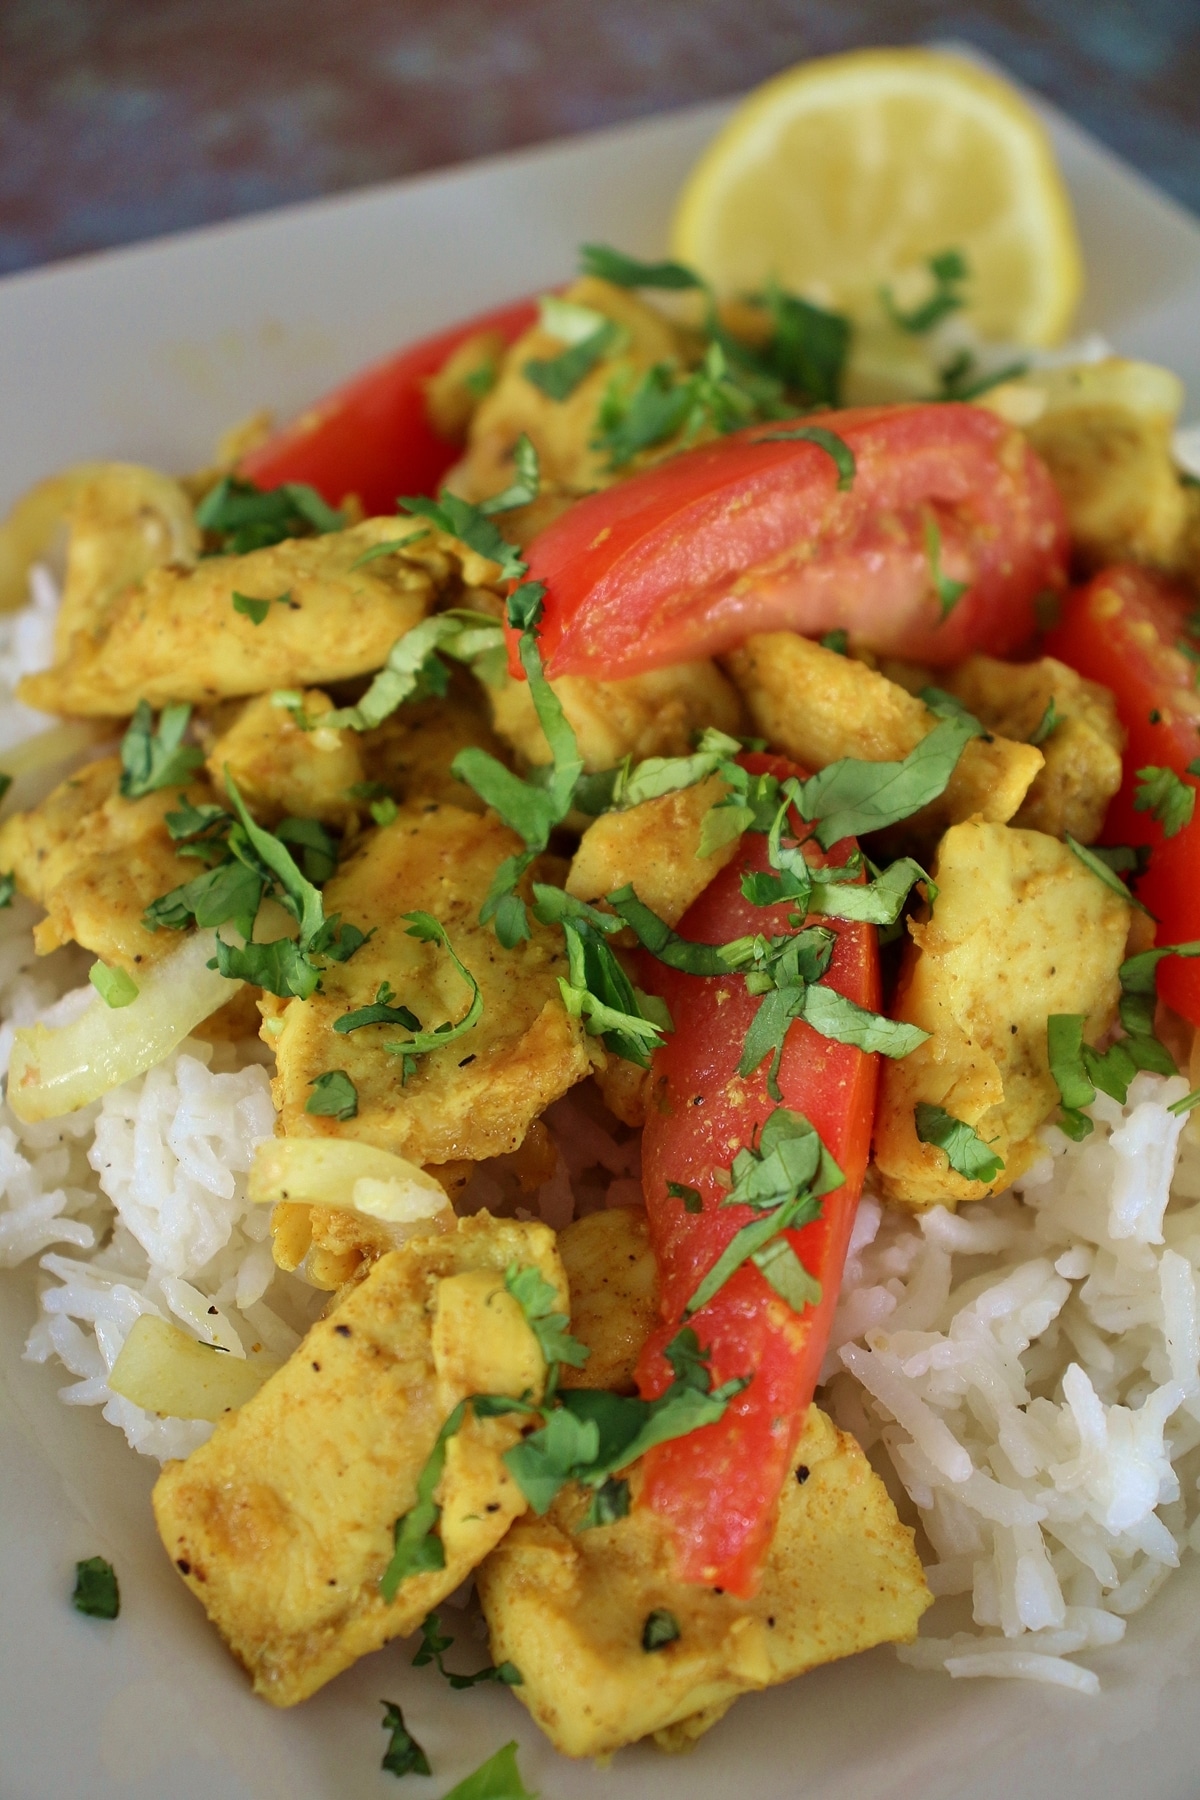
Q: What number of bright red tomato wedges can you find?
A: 4